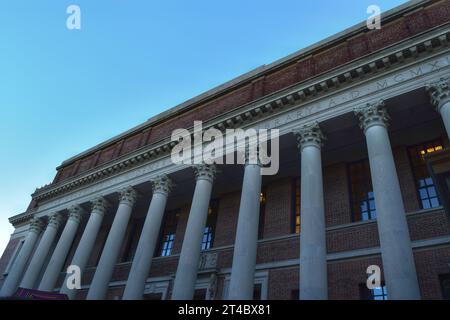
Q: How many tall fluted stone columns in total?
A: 11